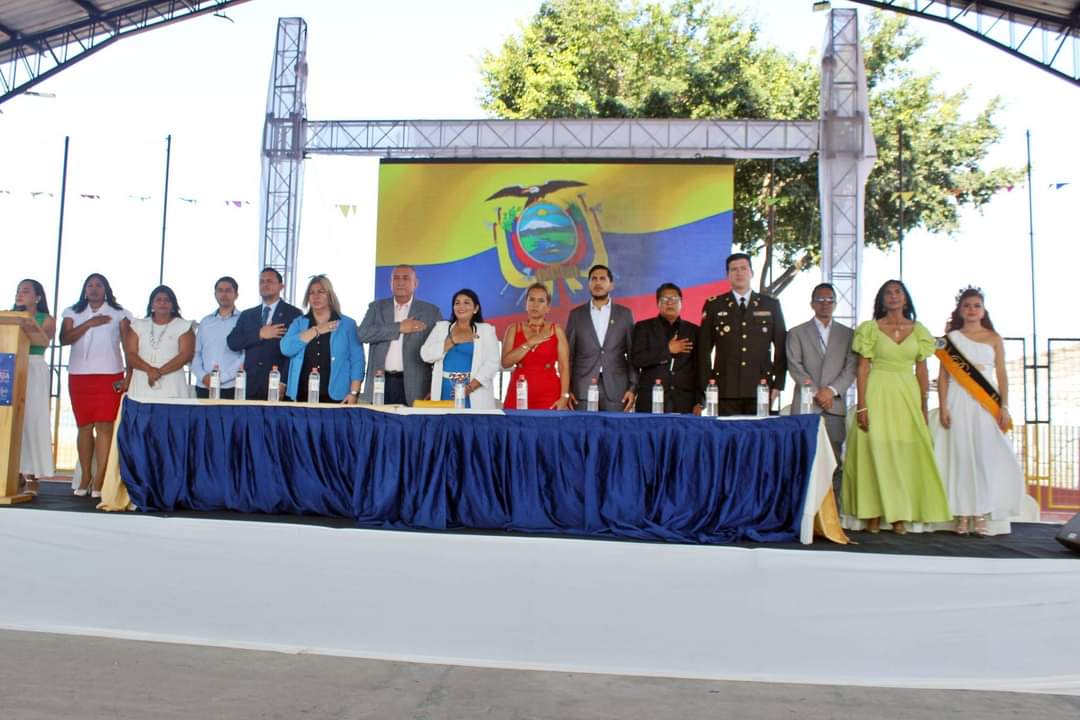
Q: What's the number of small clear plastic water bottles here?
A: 12